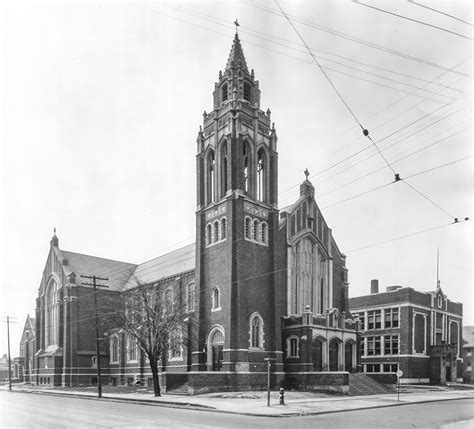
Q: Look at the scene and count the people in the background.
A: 0